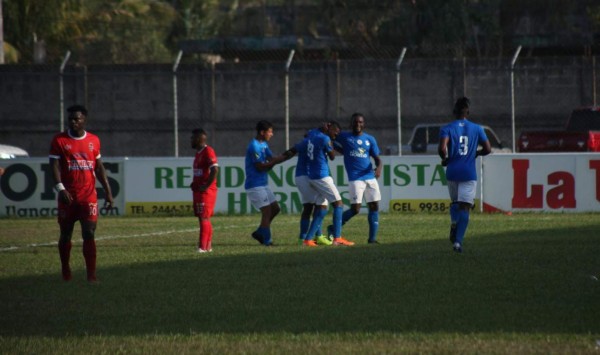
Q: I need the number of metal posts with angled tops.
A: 5